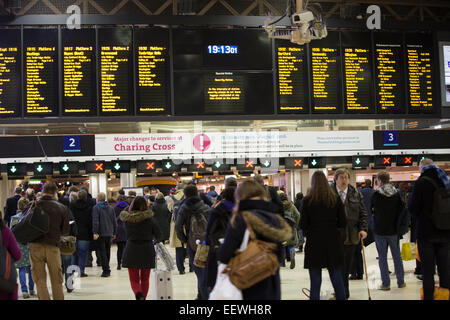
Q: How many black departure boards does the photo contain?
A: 10